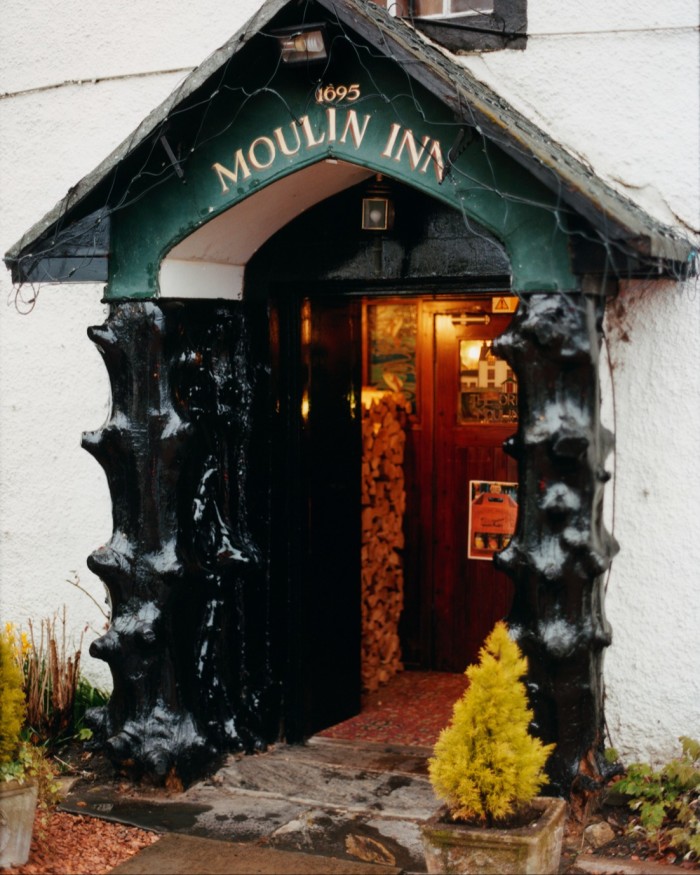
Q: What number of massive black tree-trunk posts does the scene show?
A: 2